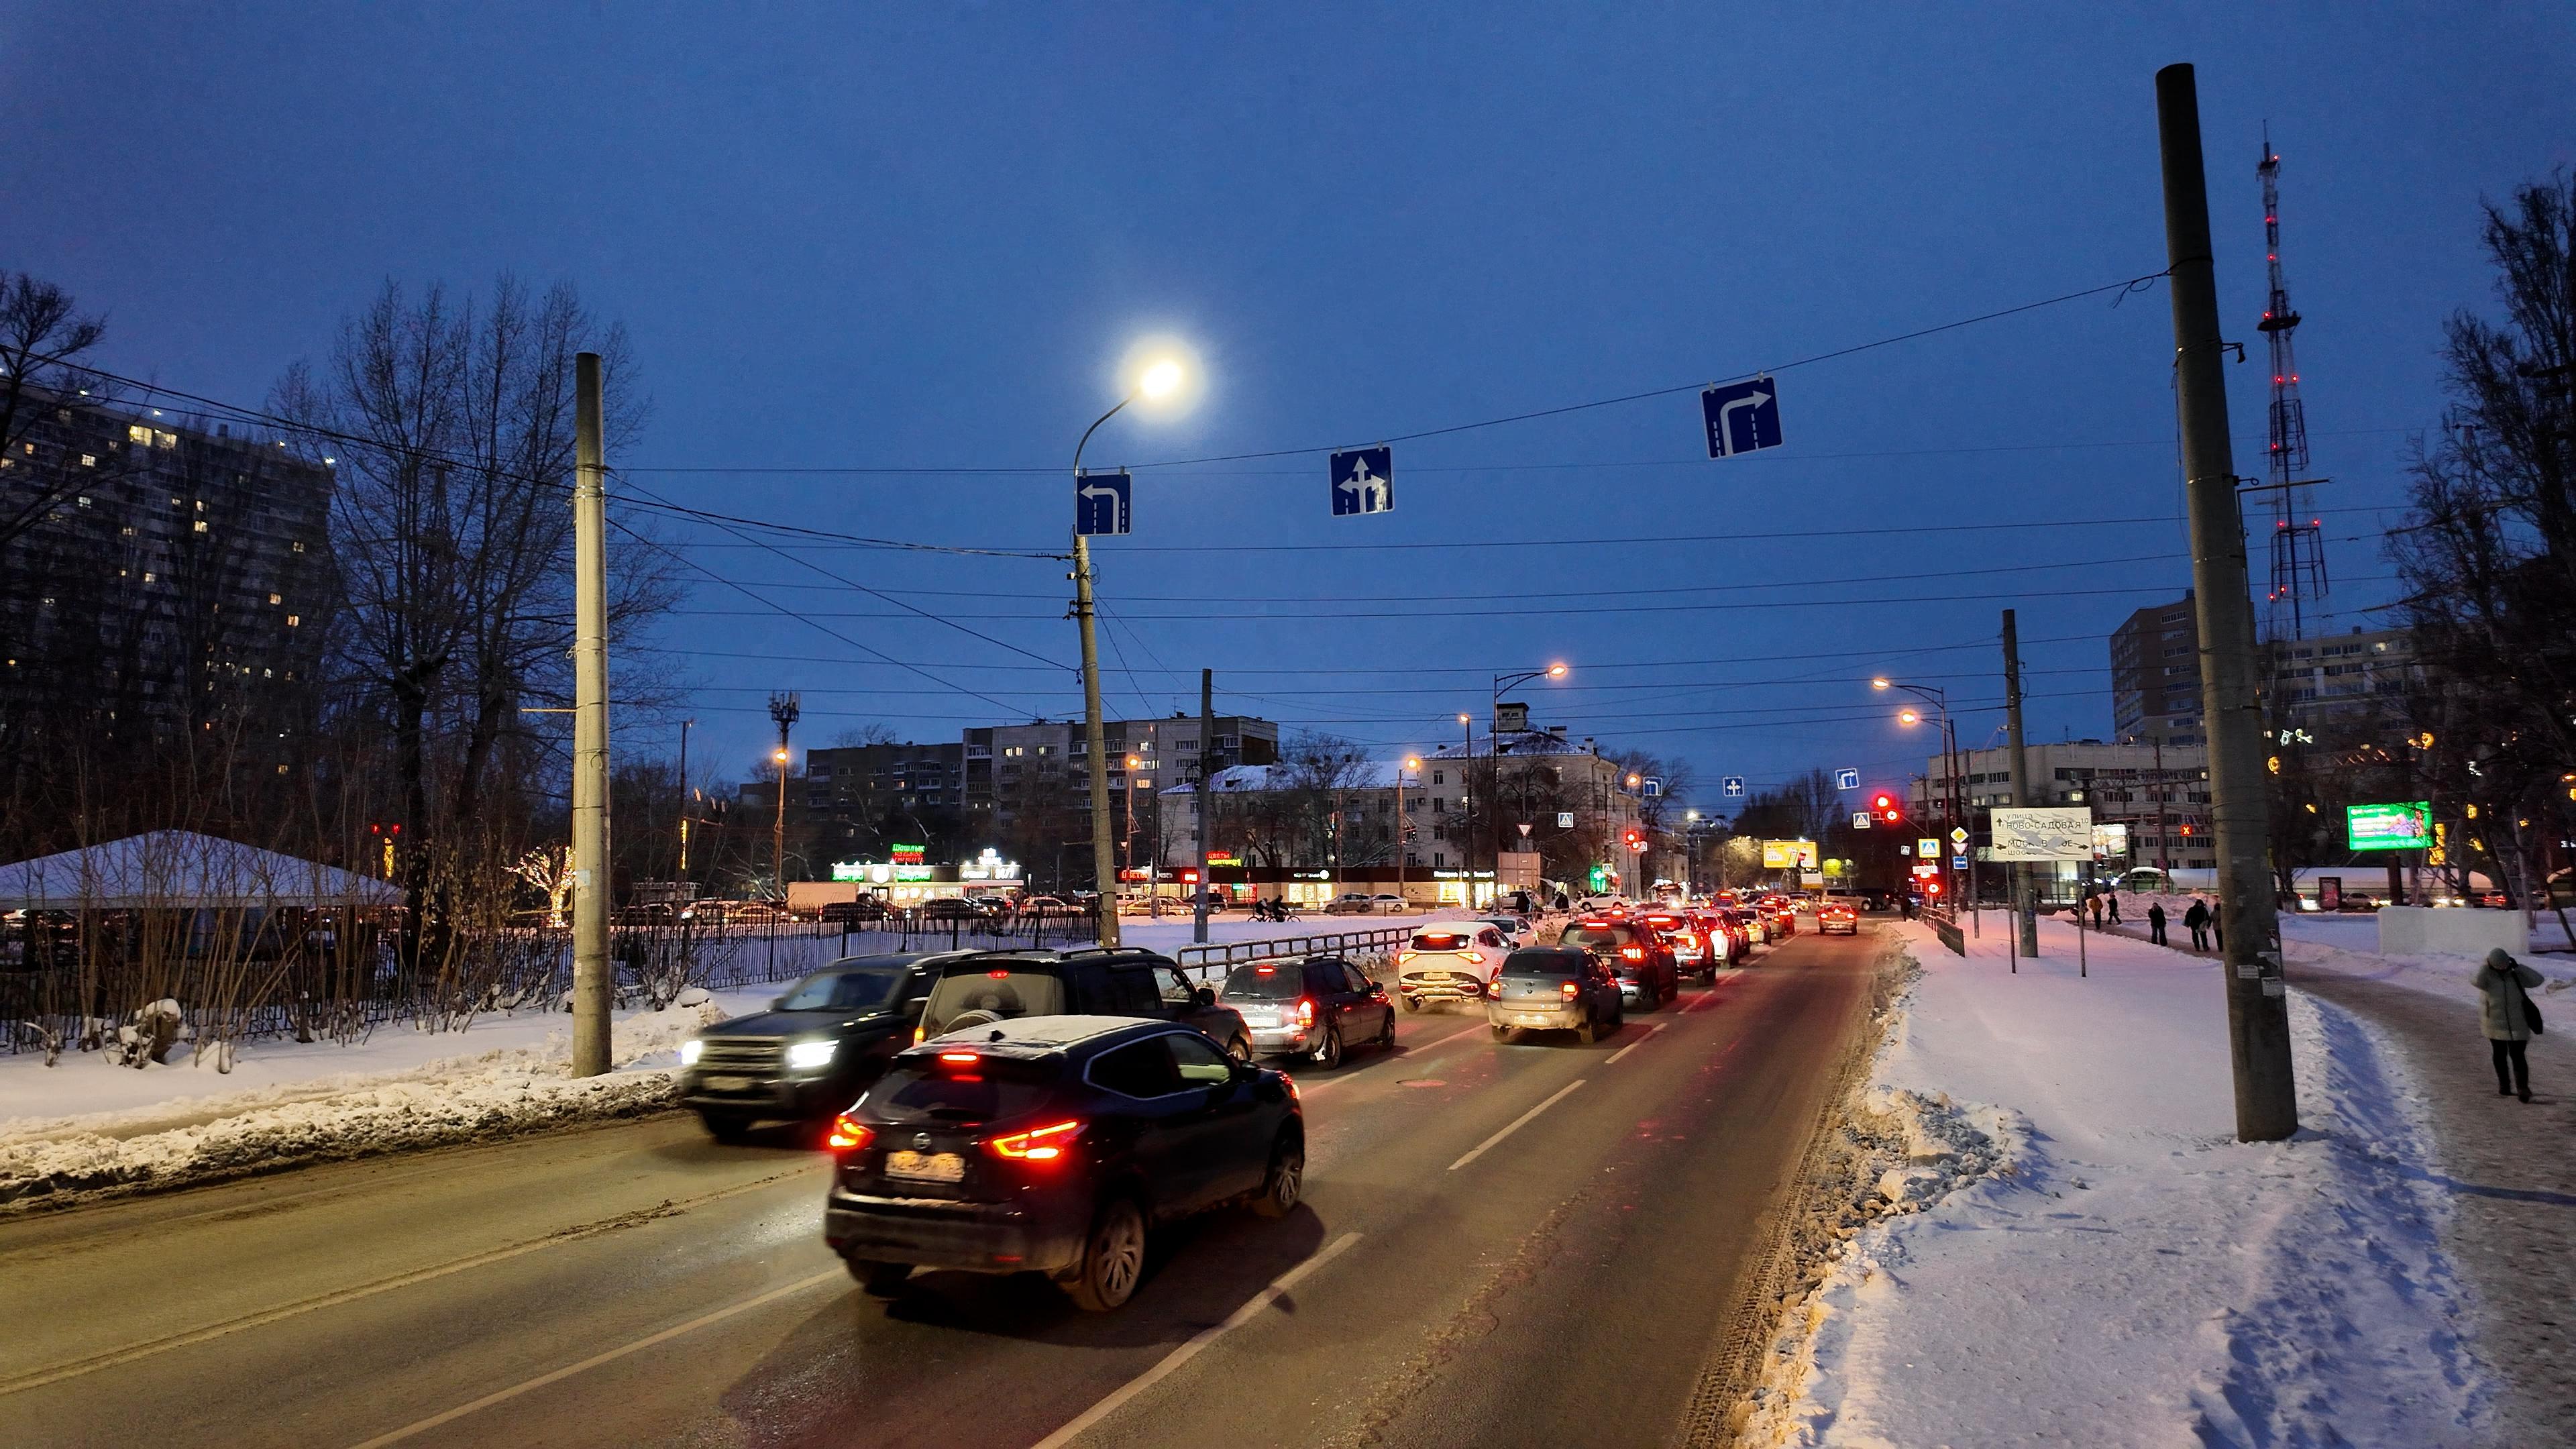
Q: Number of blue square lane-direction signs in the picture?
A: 6